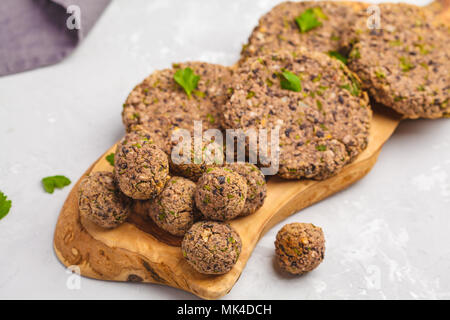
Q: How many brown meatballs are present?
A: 8